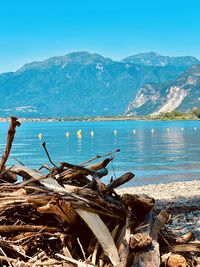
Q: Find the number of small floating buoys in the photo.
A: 10